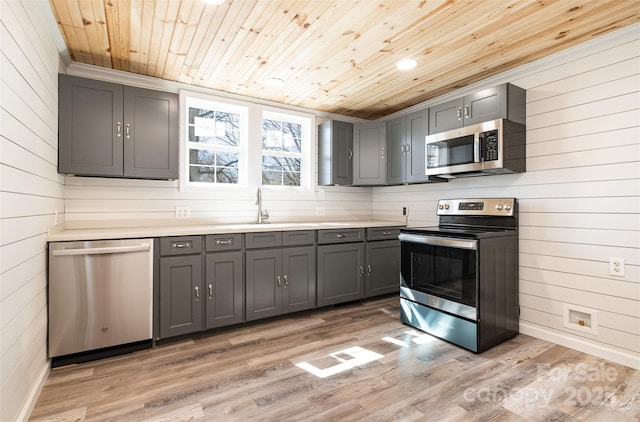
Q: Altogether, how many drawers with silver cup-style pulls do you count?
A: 4